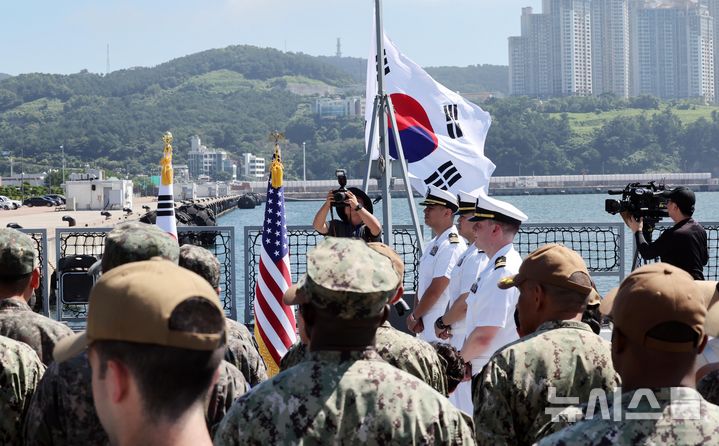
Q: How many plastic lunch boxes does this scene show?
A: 0